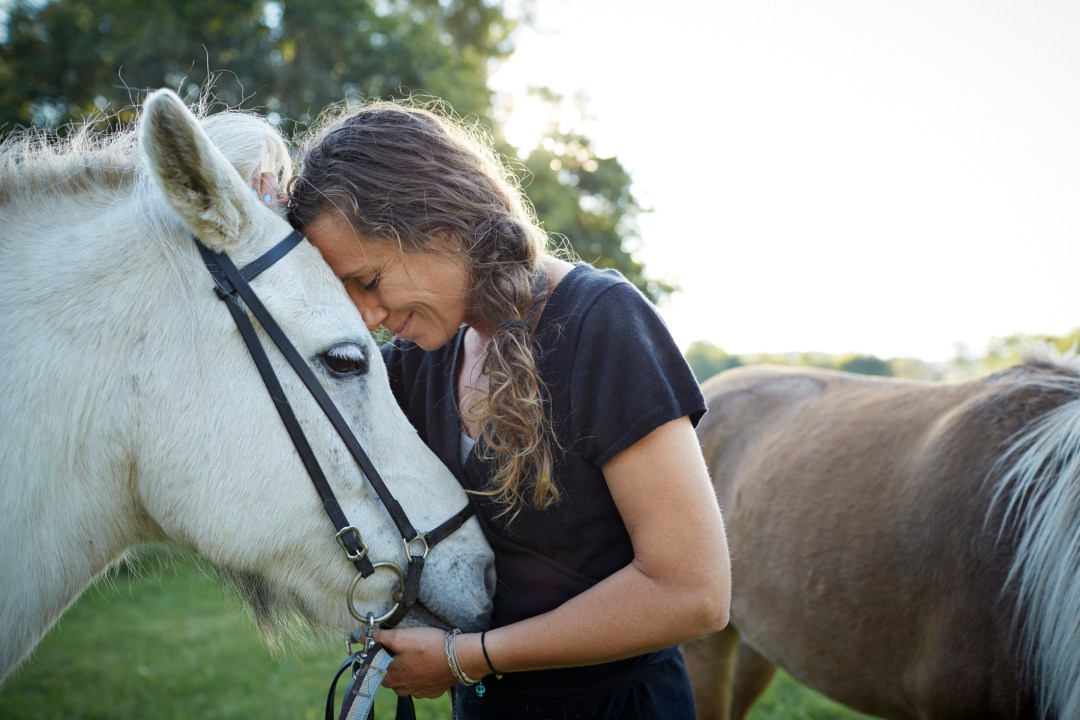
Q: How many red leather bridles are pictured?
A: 0